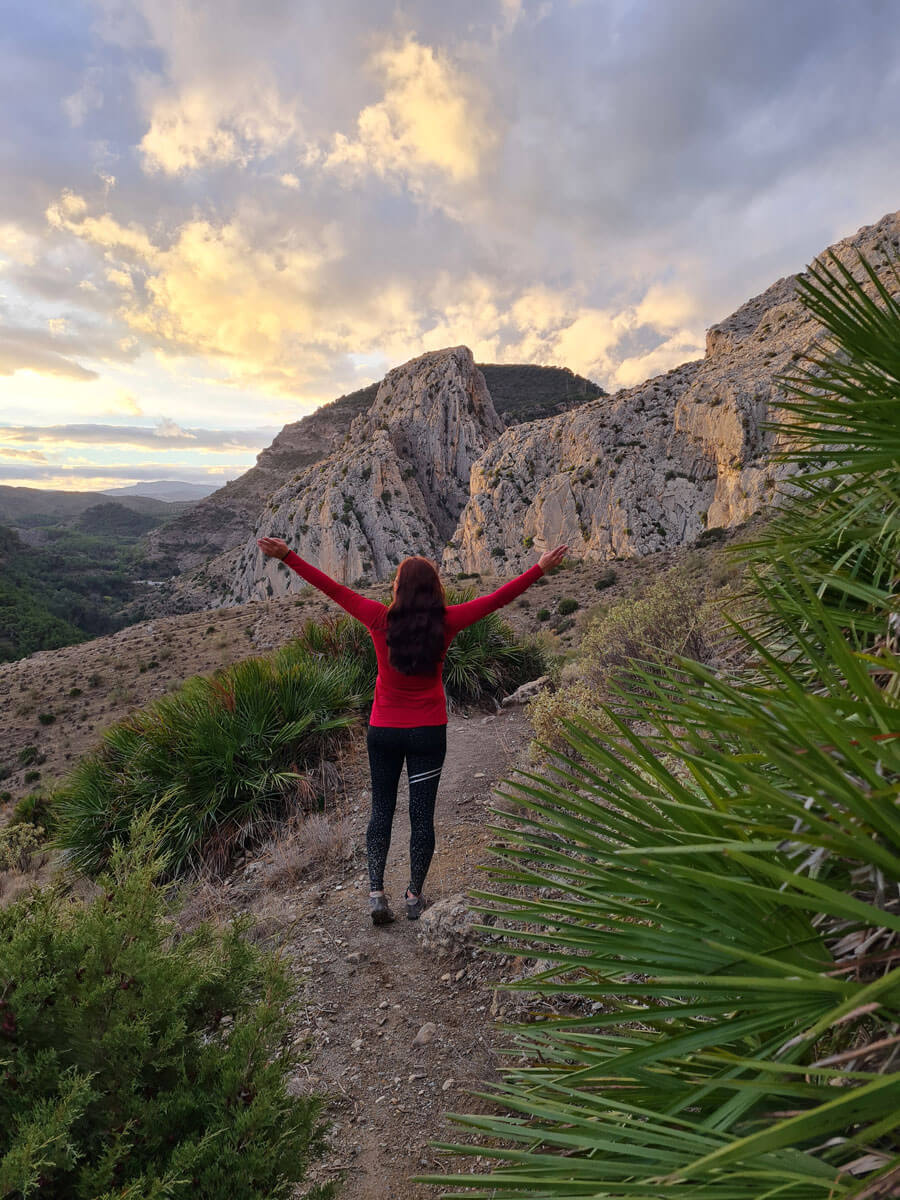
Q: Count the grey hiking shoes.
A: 2